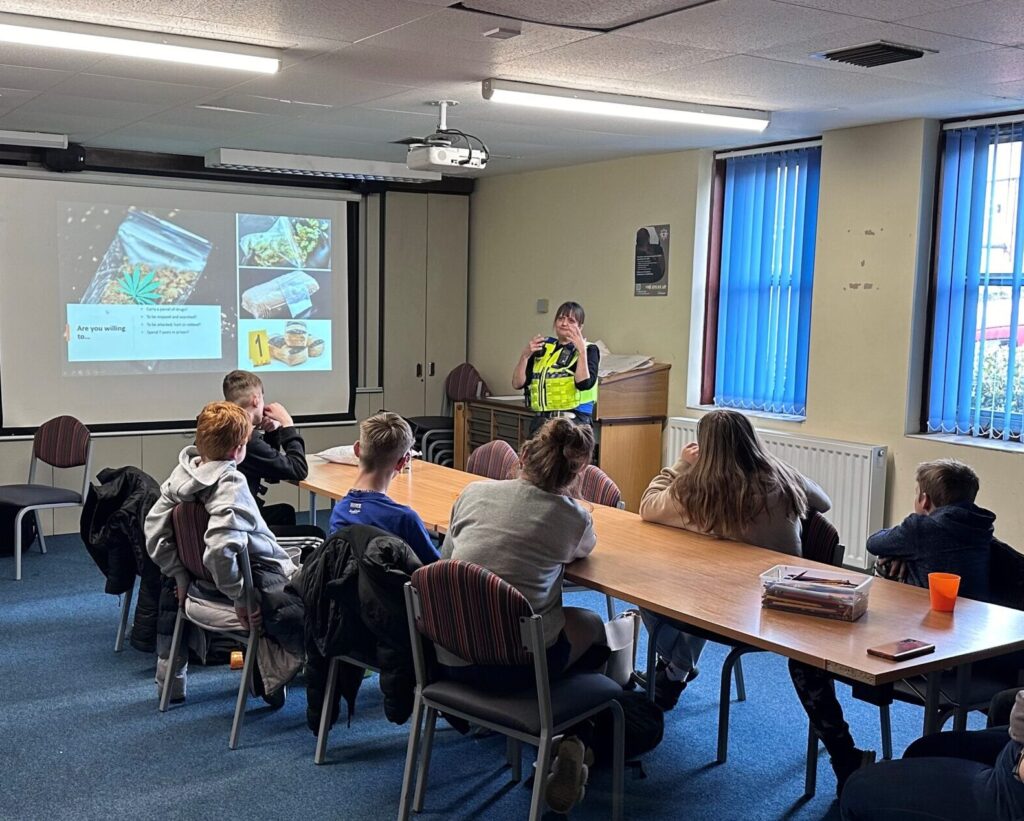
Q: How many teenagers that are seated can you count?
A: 6